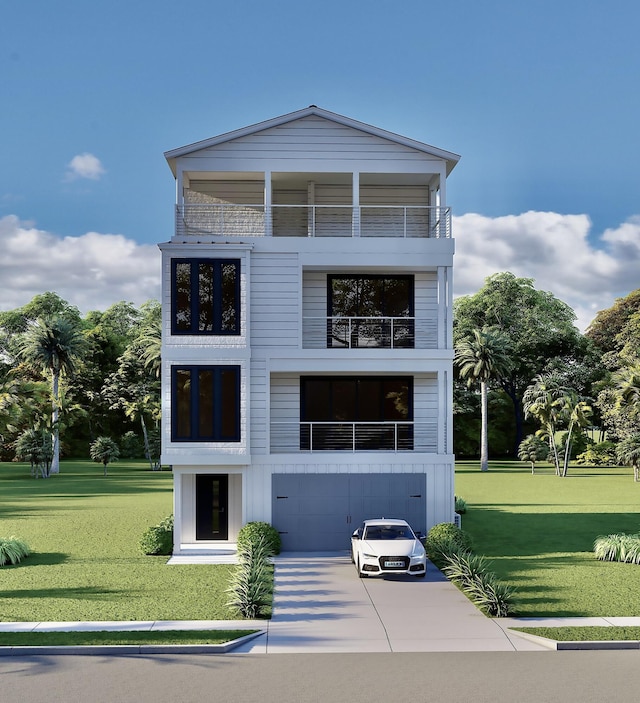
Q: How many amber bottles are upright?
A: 0